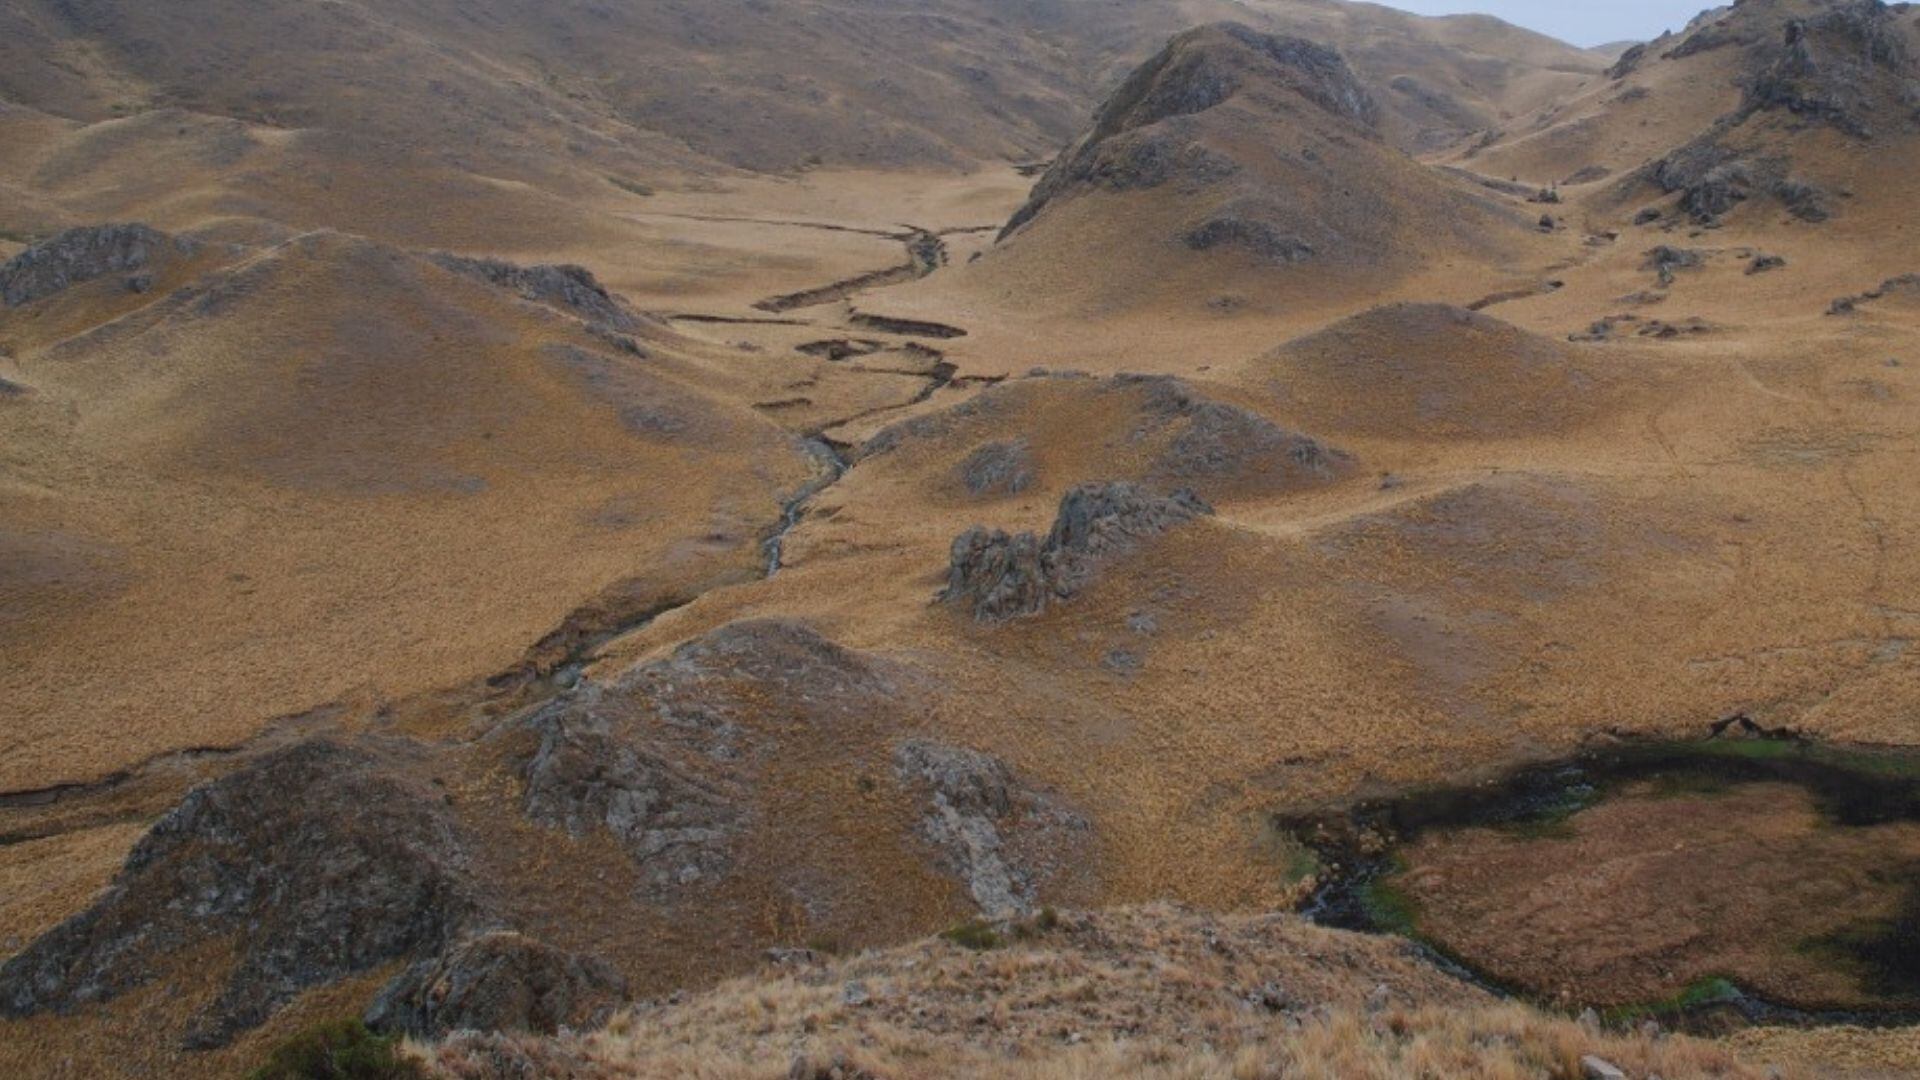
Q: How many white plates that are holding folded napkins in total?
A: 0